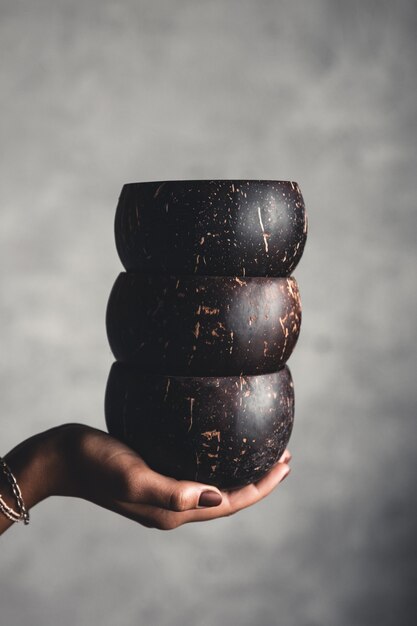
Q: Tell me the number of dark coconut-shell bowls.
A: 3